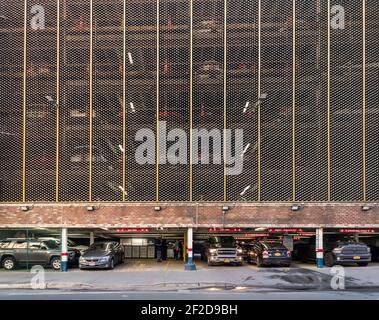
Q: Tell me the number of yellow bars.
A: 11